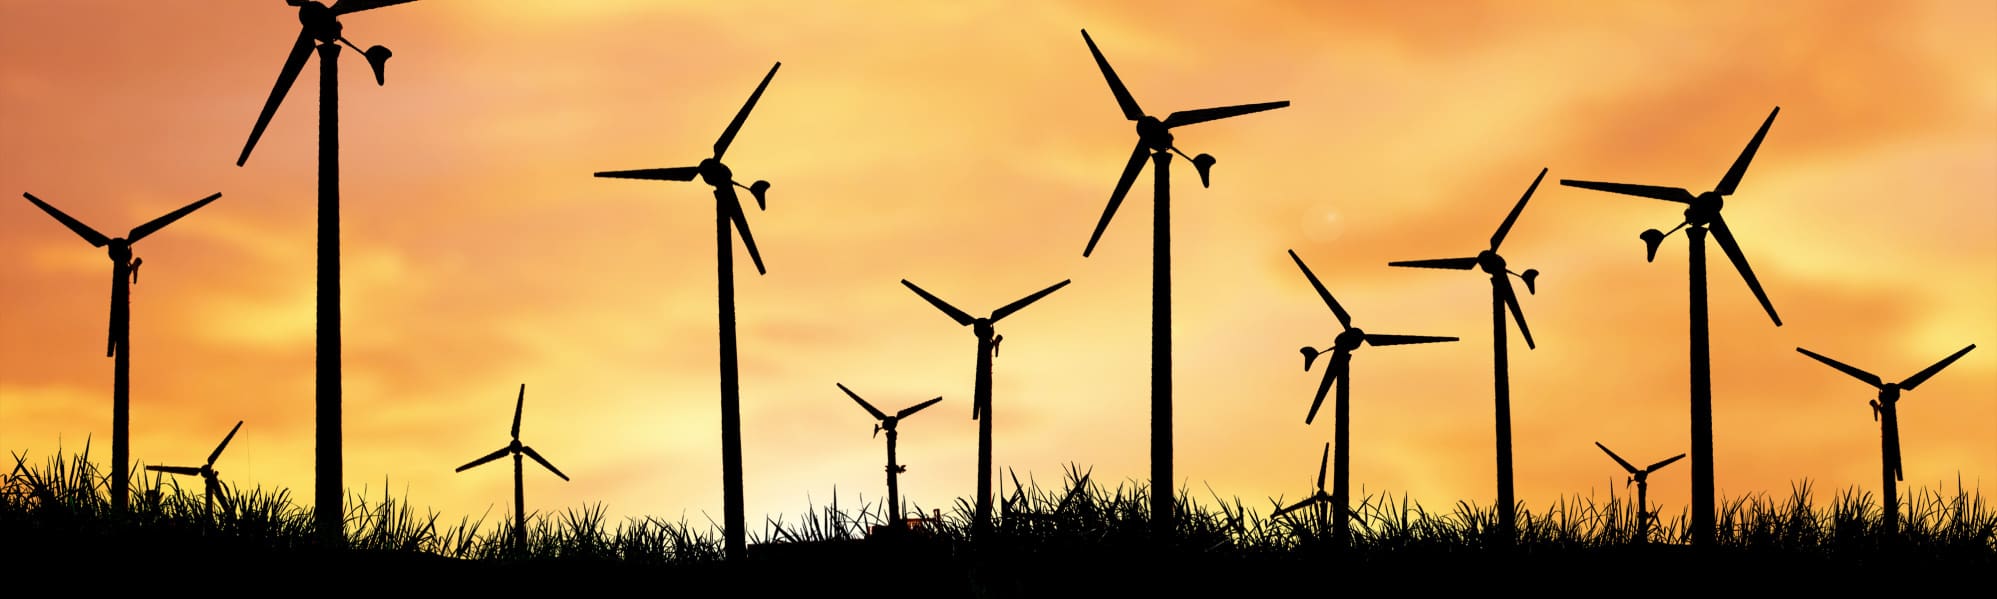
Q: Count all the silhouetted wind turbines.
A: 14